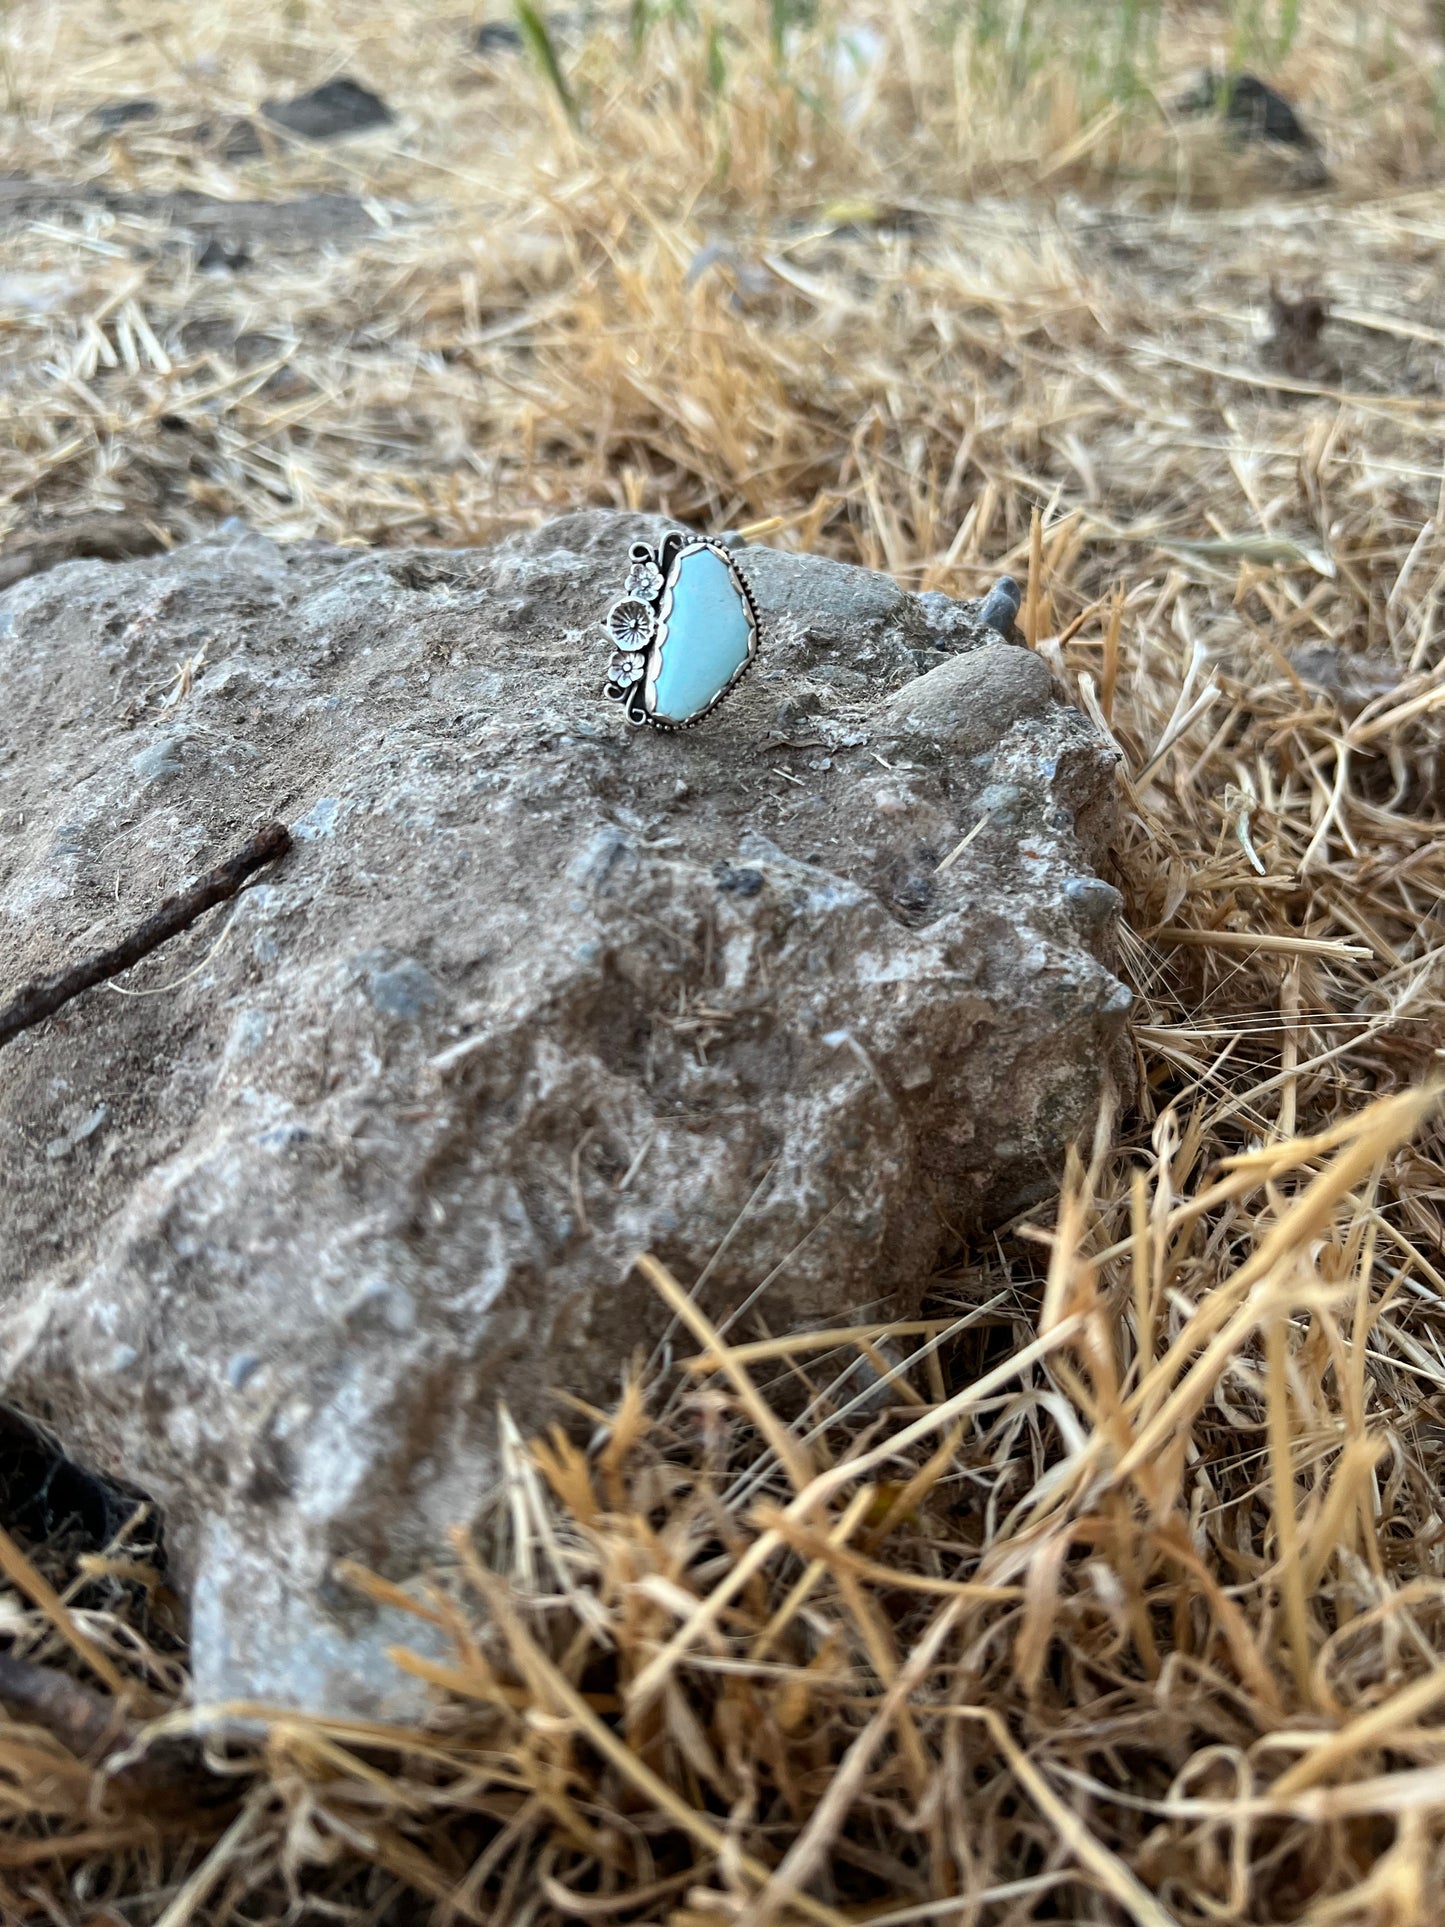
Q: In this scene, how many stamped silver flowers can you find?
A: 3